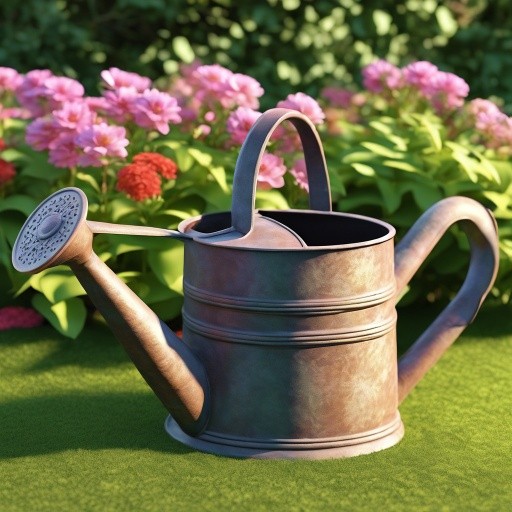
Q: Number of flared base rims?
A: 1